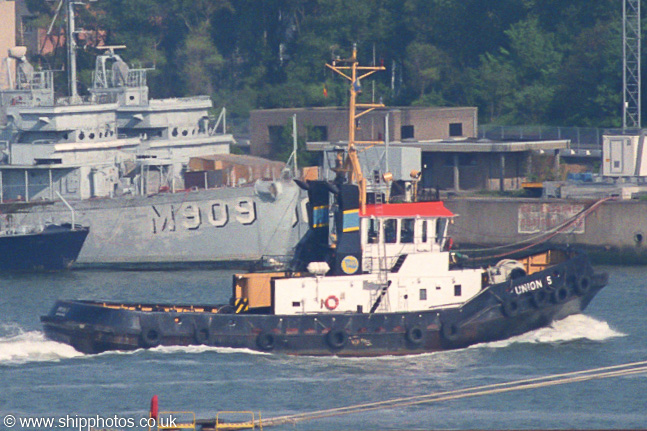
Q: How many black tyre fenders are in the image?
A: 10